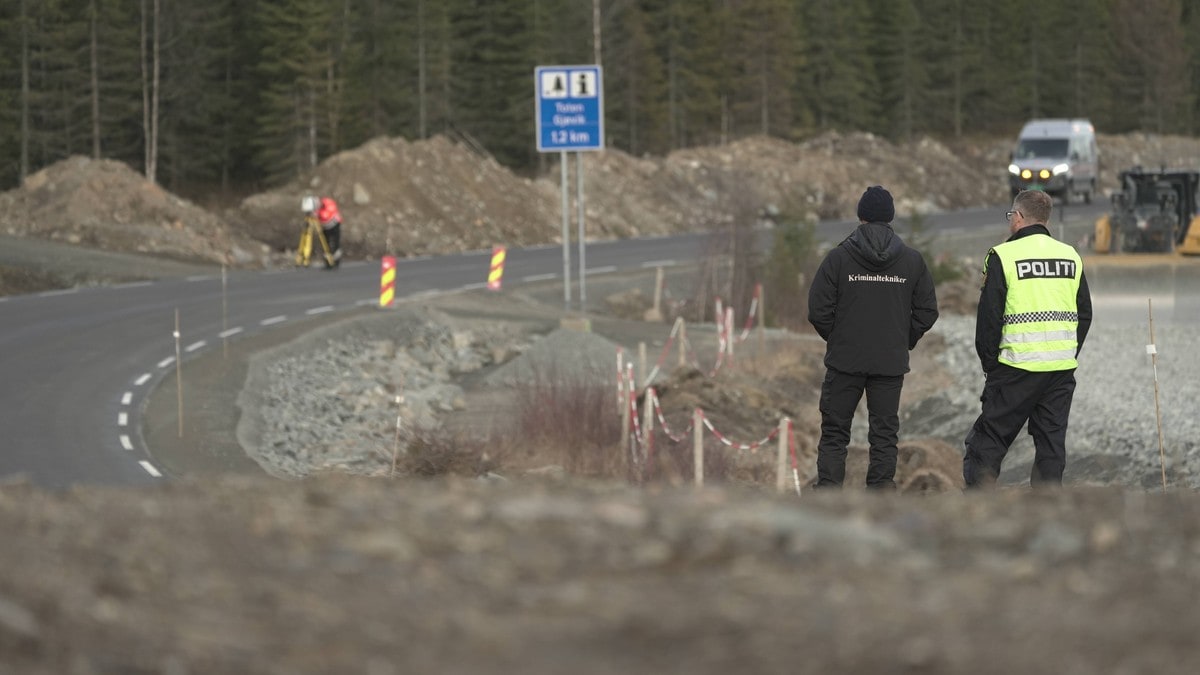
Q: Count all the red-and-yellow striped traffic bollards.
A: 2